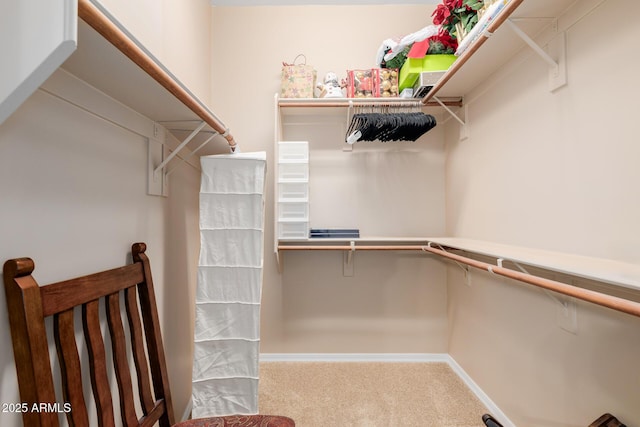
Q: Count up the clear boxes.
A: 5